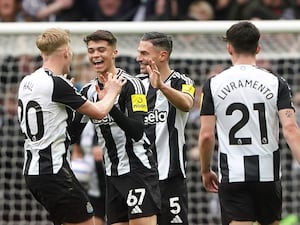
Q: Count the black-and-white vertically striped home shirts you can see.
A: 4